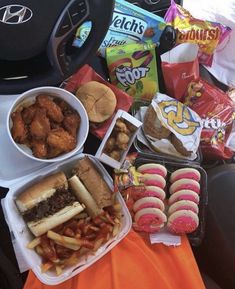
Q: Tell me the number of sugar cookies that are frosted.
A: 10